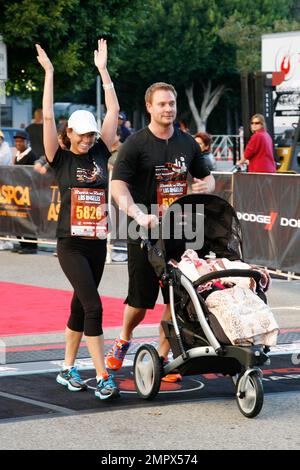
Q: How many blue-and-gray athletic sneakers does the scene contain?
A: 2